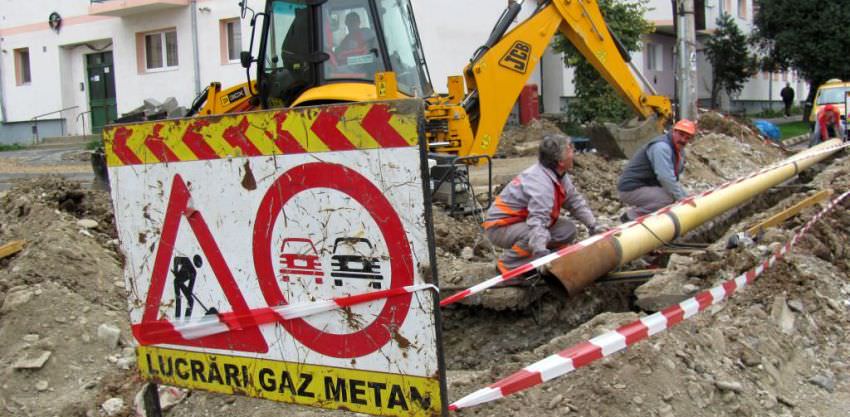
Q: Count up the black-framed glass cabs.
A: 1